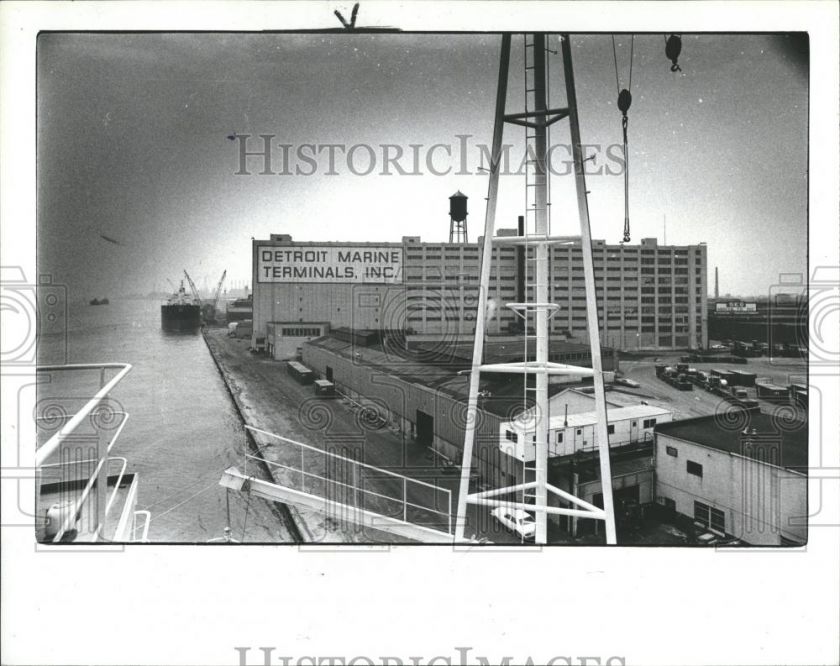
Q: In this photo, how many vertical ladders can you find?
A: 1